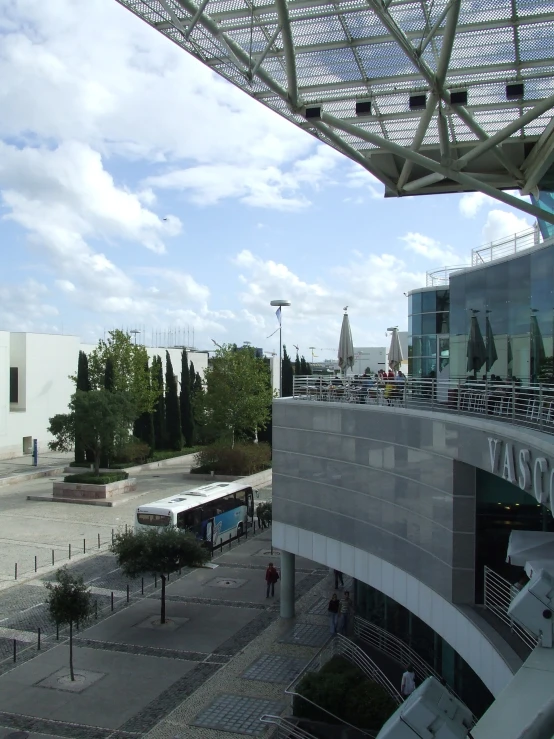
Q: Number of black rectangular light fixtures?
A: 5